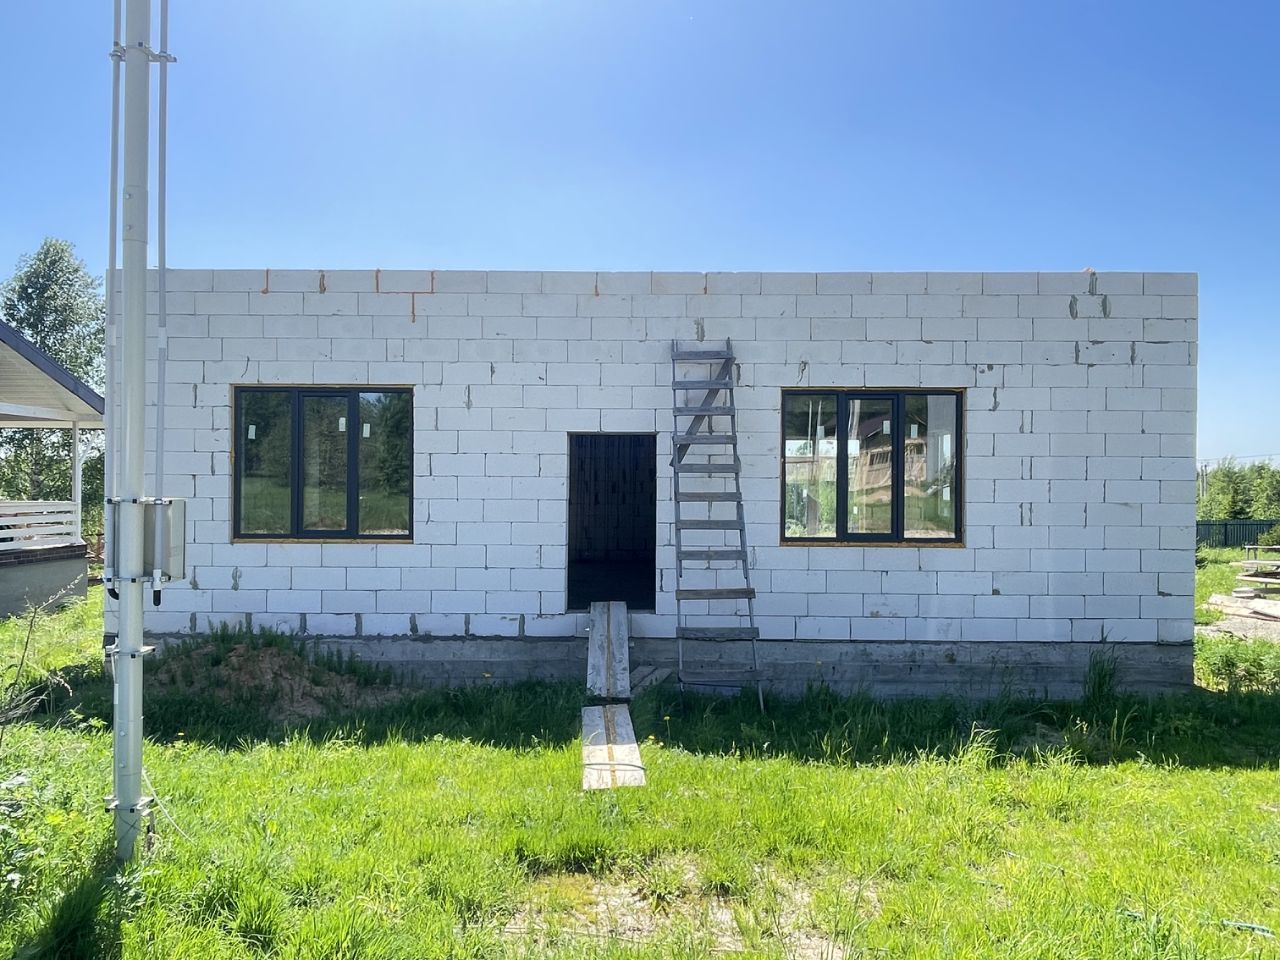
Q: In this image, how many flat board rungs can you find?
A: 11